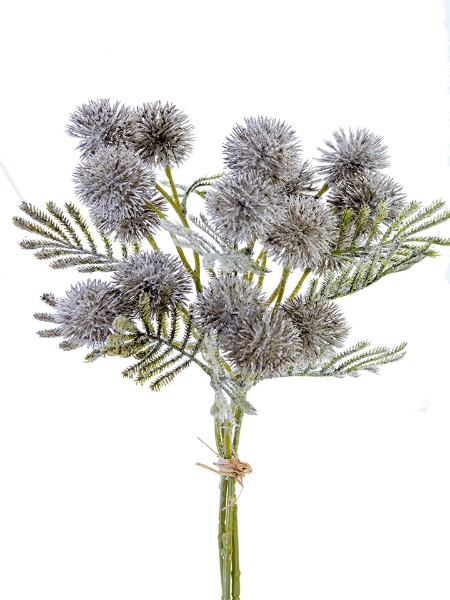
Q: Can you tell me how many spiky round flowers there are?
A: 15